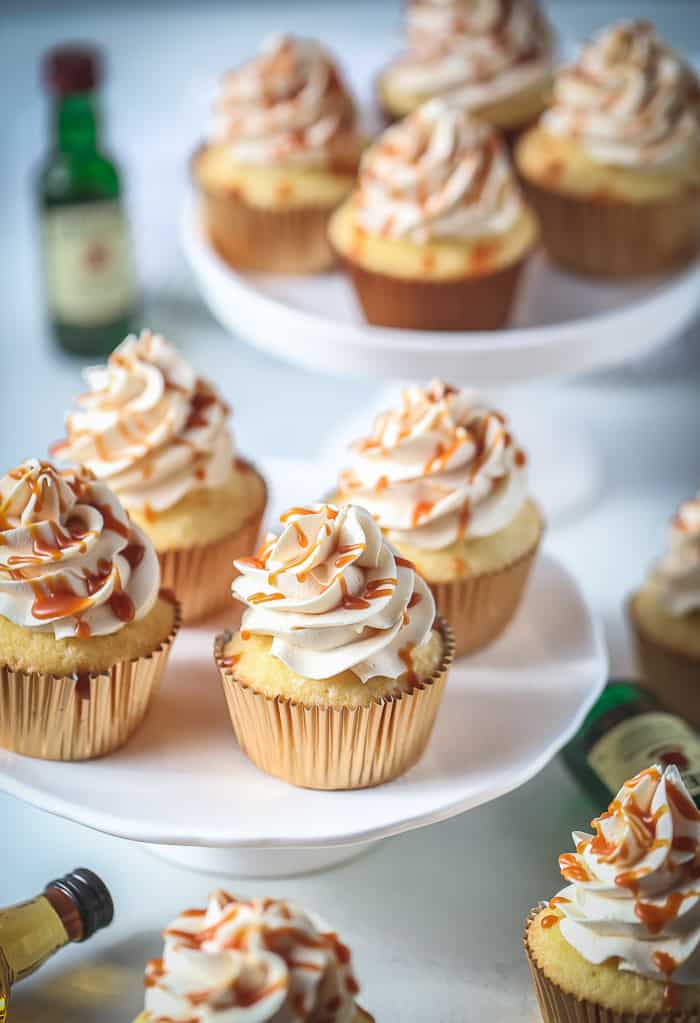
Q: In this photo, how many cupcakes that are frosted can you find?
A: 11